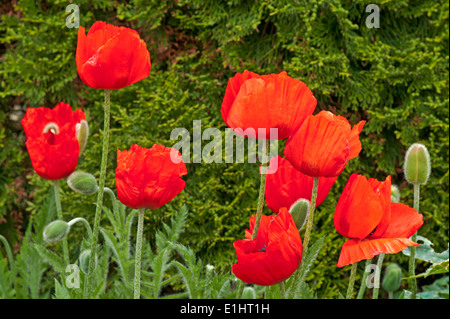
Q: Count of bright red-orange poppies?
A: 8